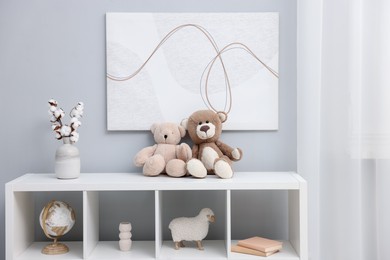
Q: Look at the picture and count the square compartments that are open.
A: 4